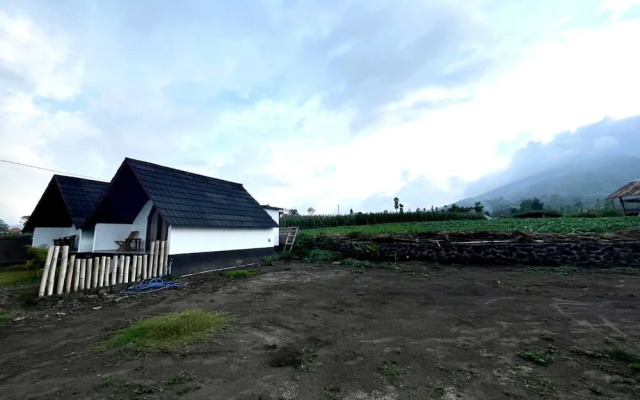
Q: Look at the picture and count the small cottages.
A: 2